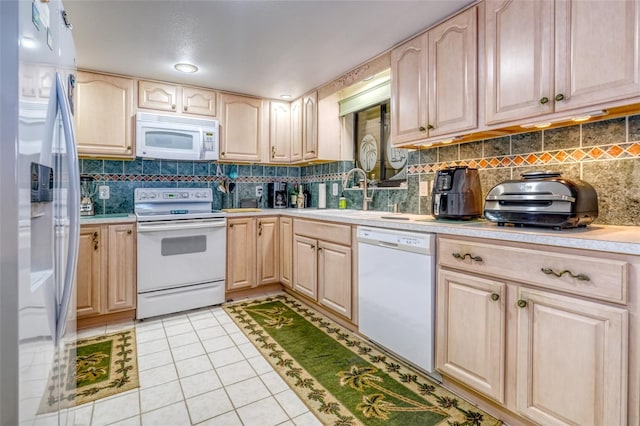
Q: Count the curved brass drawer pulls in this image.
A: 2